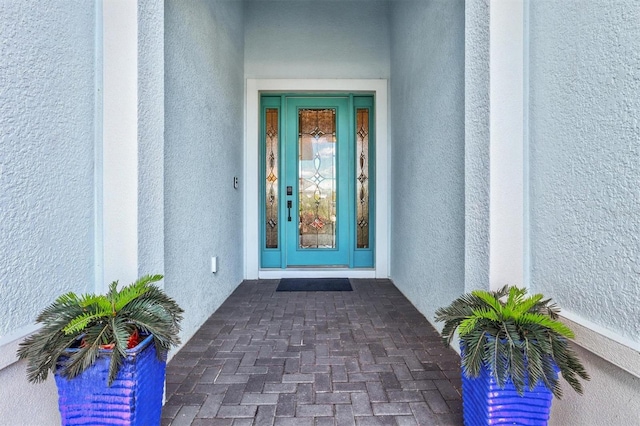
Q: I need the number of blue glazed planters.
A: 2